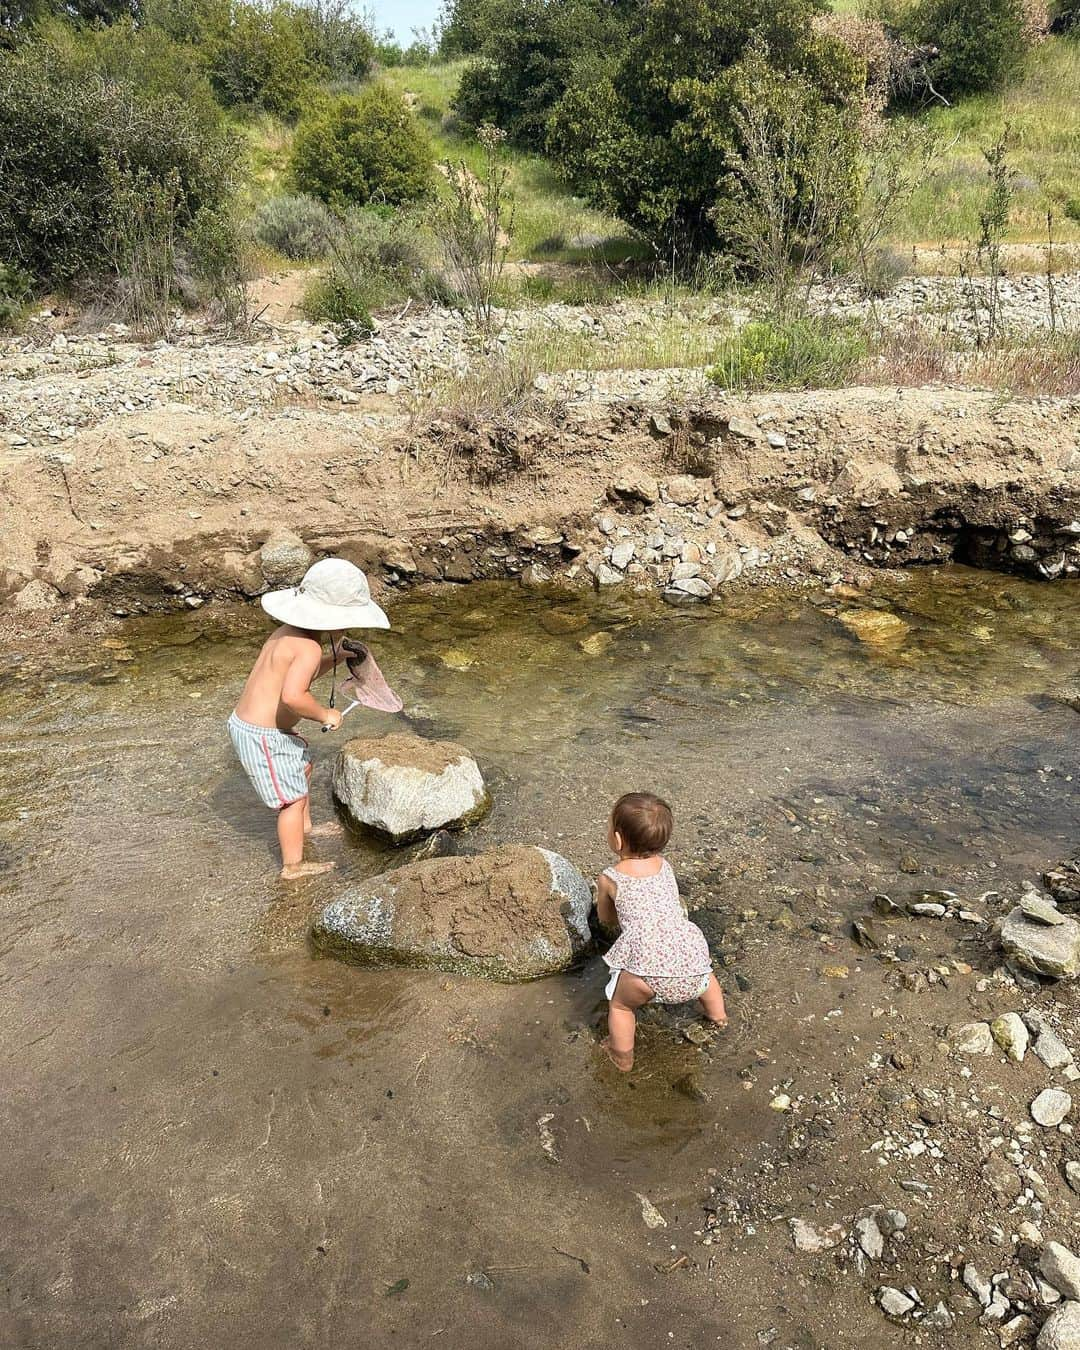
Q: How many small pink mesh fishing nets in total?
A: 1